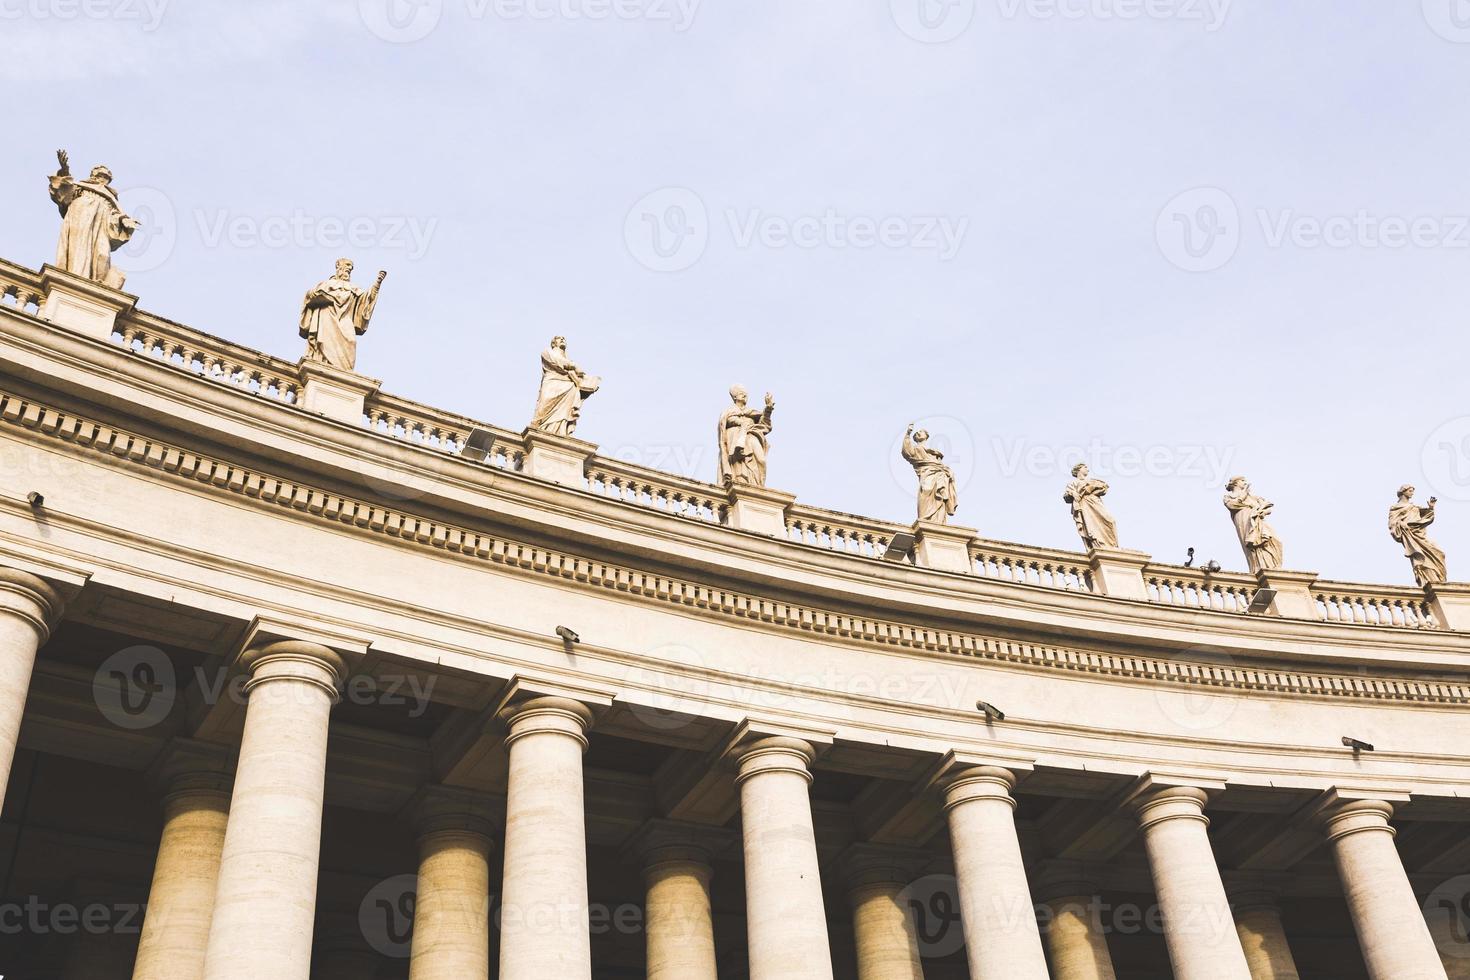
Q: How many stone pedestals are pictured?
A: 8